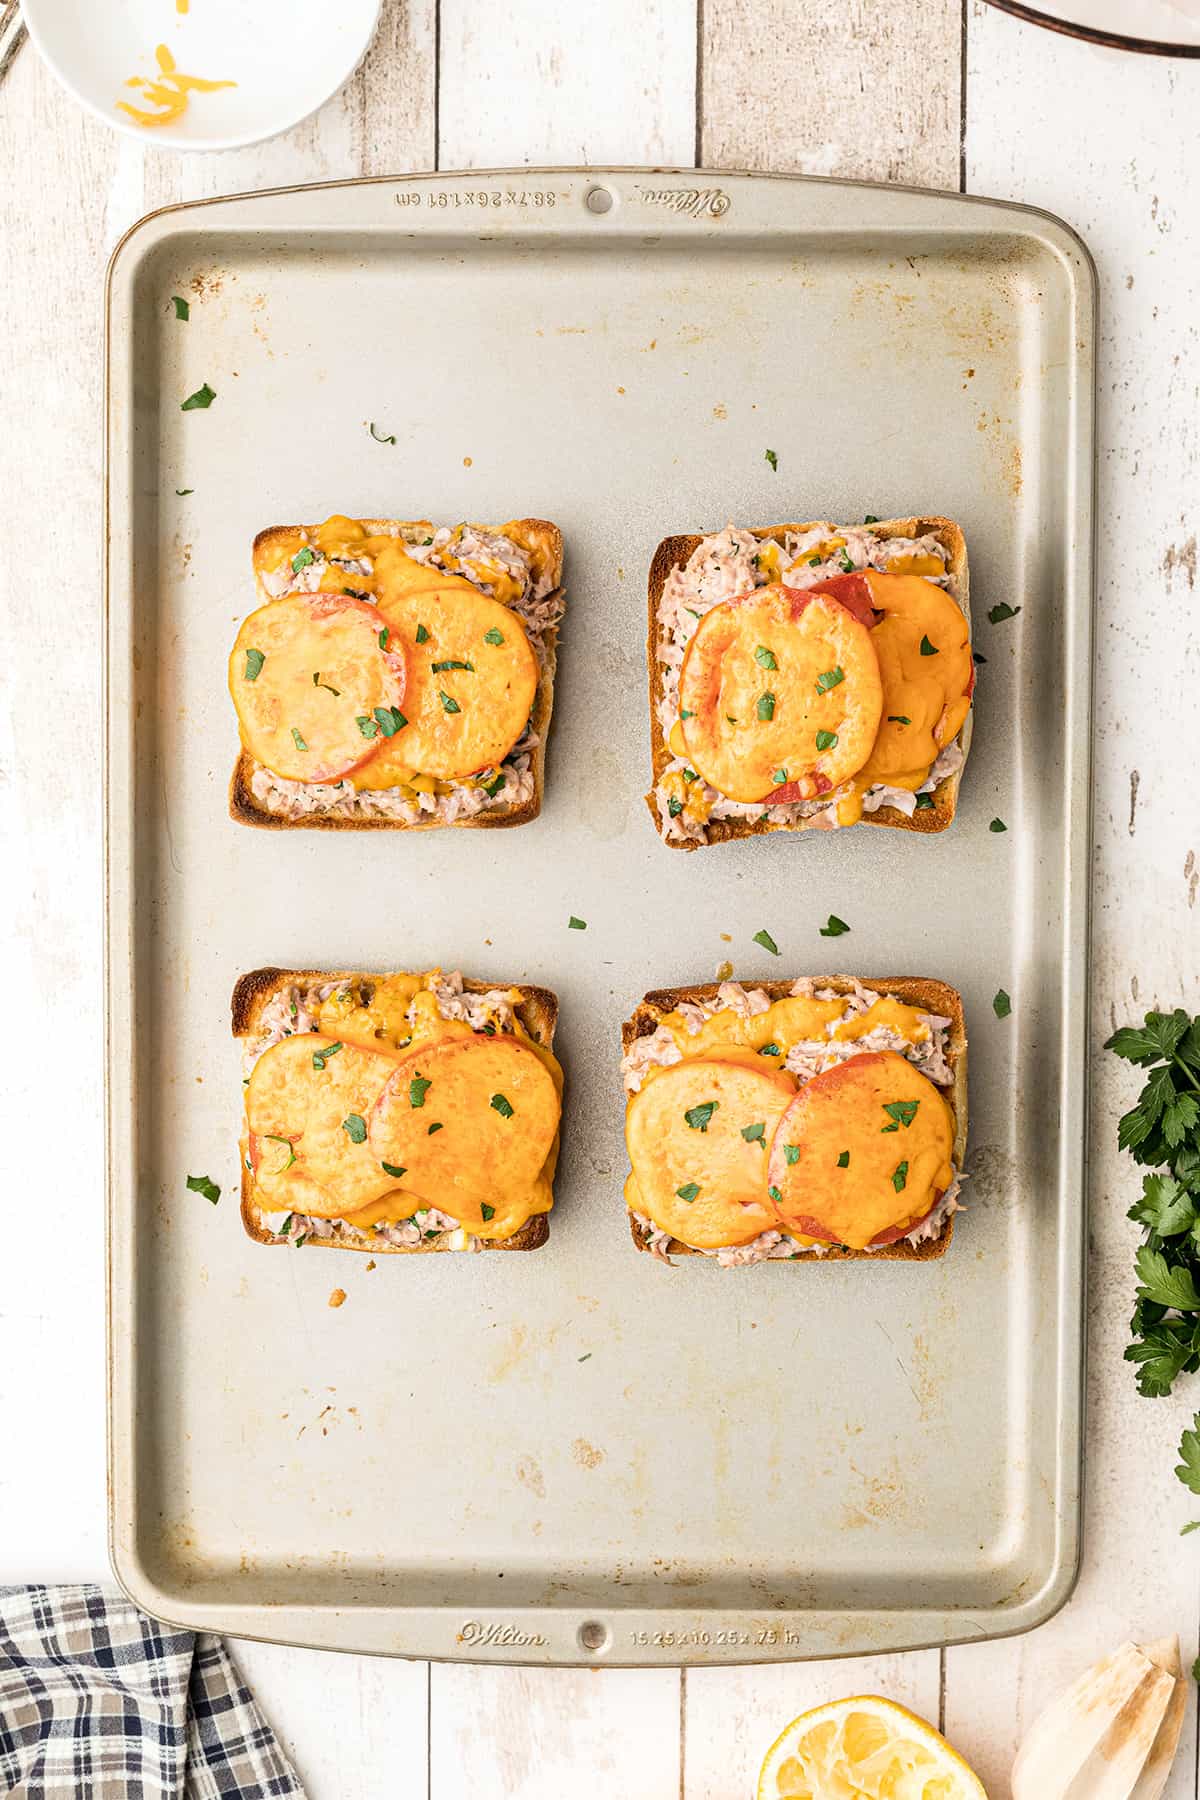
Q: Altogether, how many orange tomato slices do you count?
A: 8